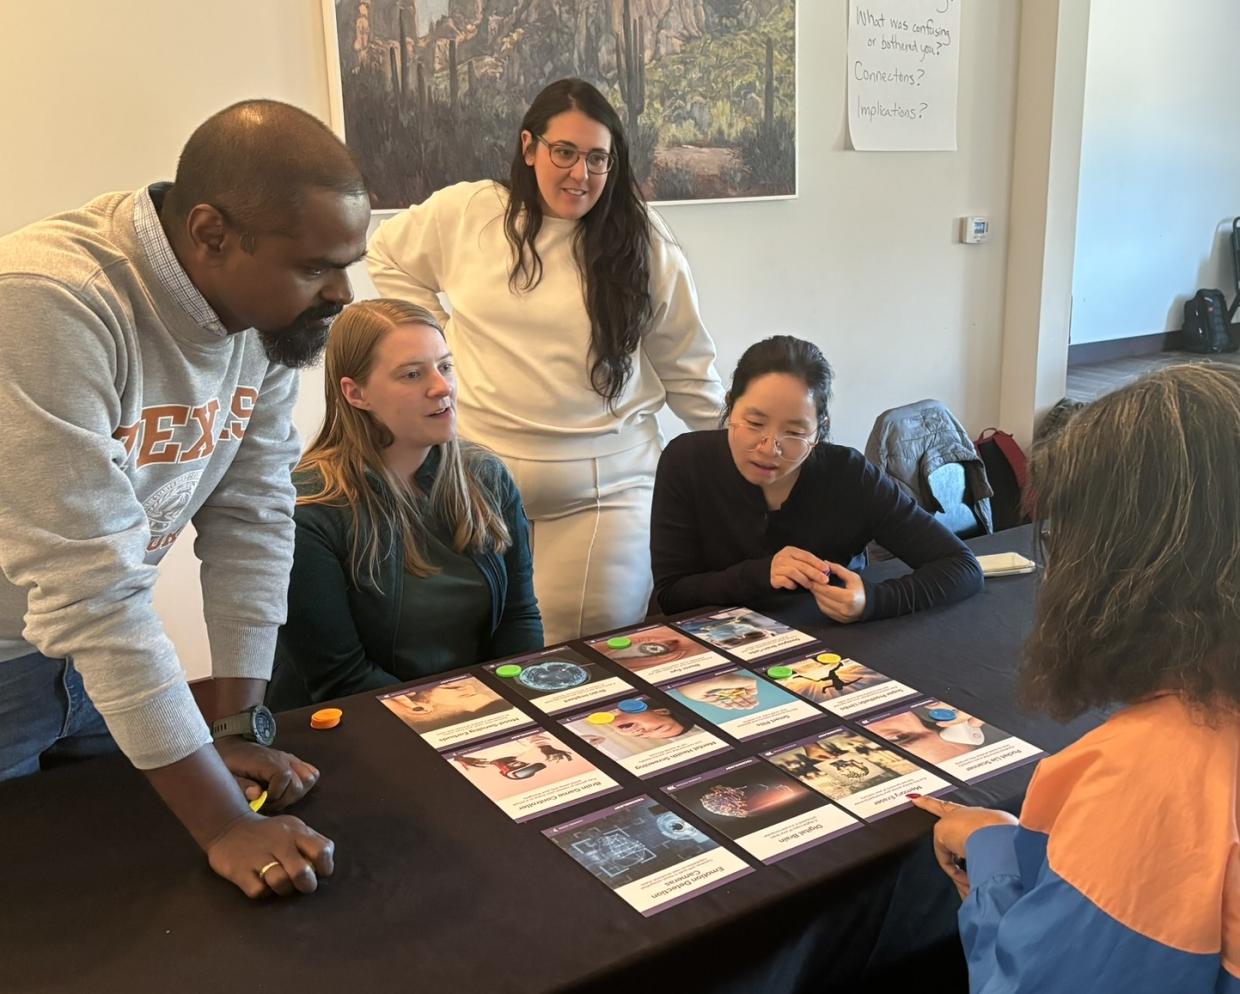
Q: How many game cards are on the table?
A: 12